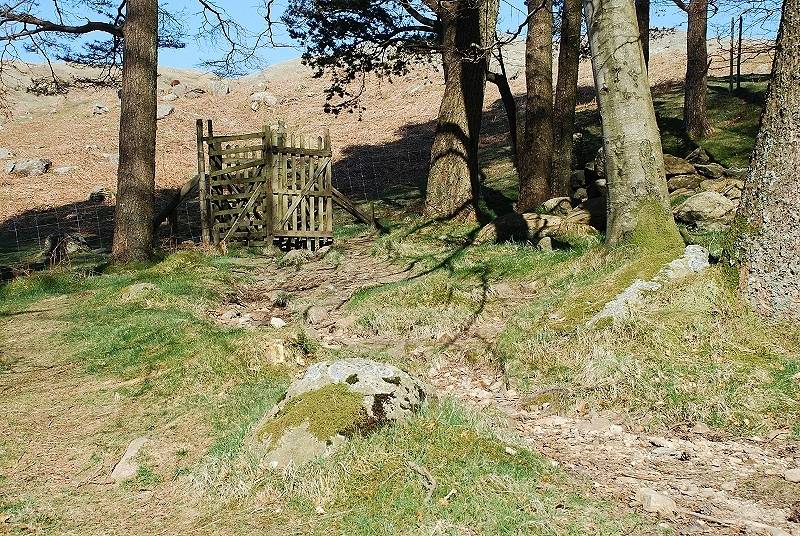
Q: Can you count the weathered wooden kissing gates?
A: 1